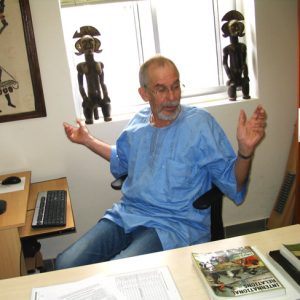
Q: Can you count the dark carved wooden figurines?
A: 2